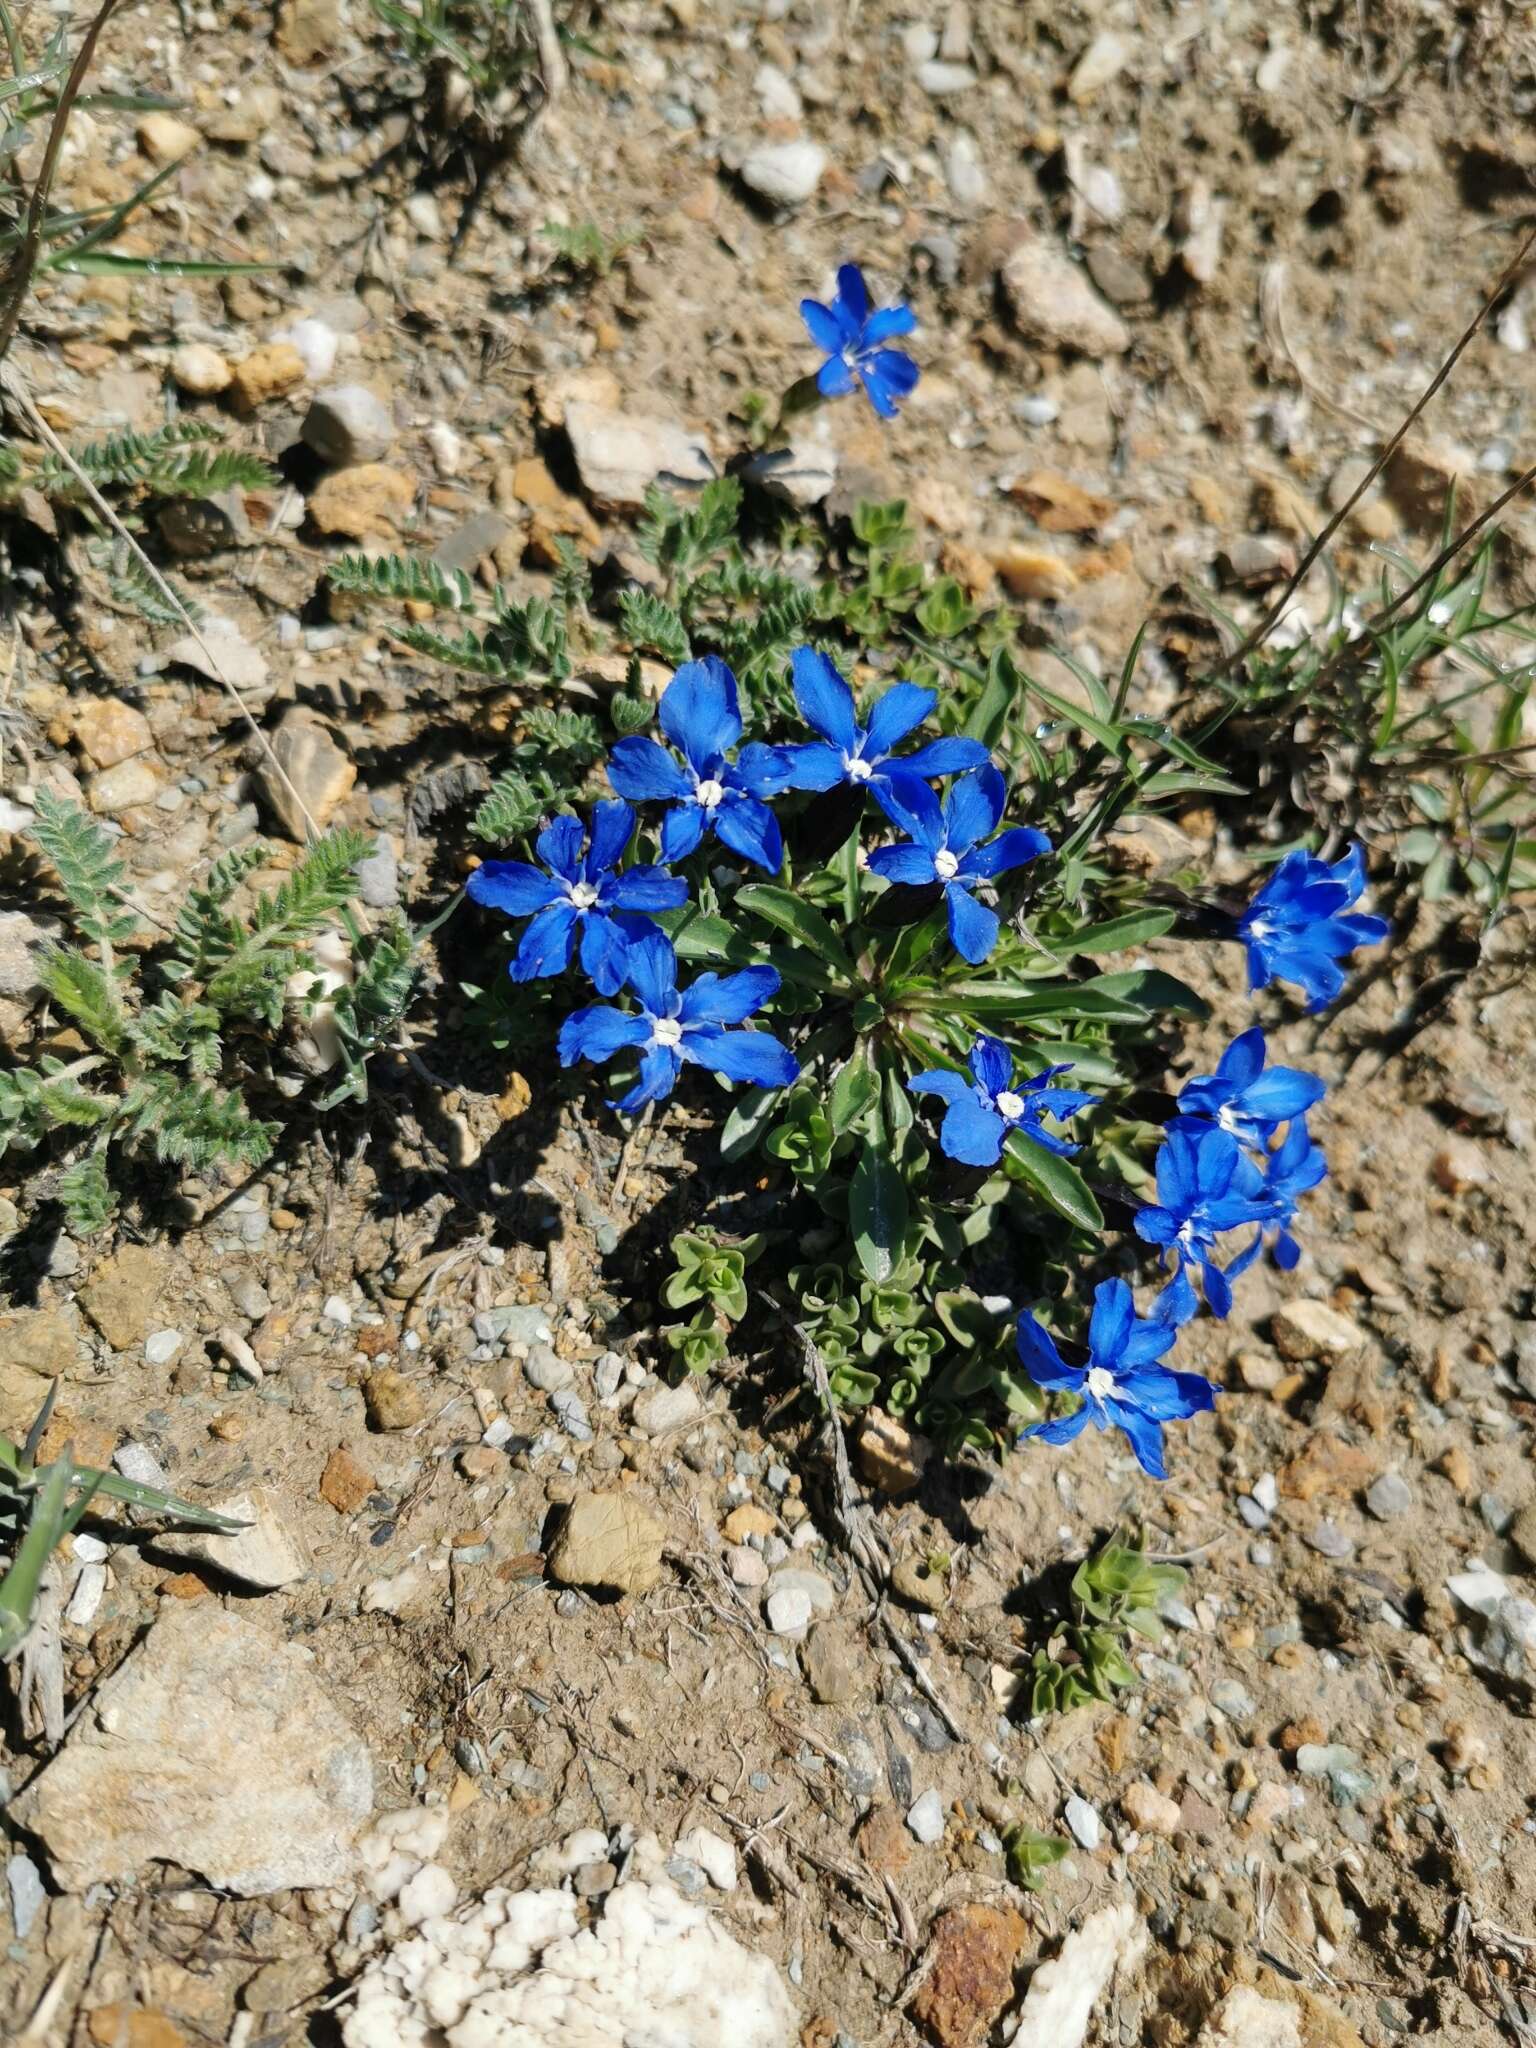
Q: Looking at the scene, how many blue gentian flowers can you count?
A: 12